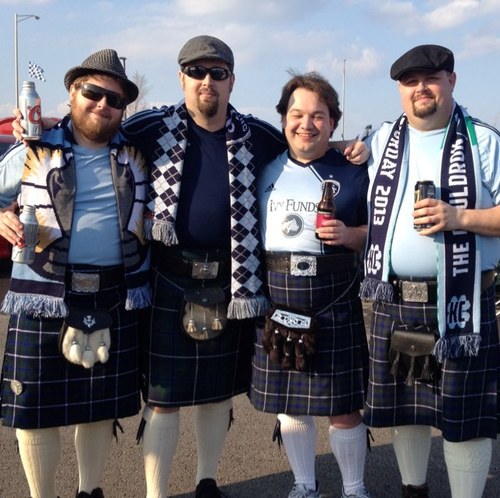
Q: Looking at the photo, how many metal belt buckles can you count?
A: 4